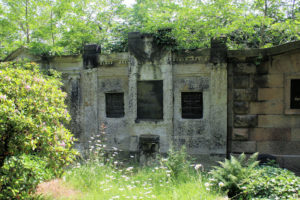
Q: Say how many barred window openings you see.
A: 2